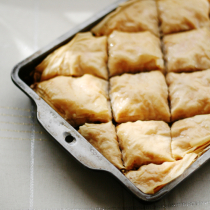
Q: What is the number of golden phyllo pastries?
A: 12